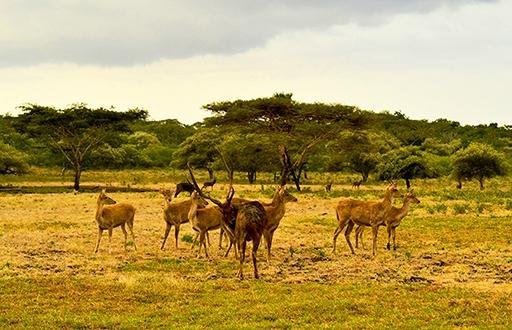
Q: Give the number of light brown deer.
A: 6